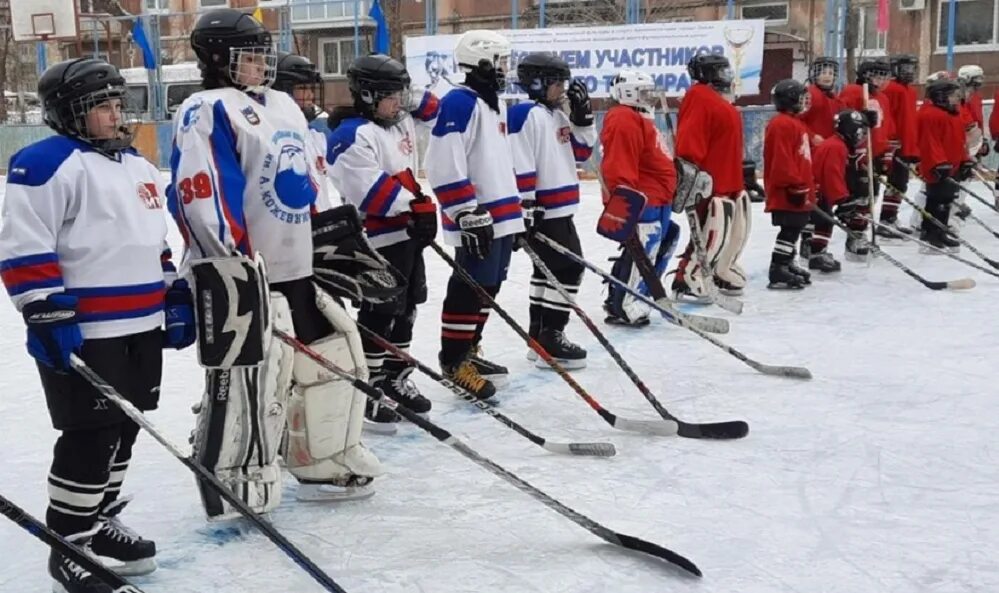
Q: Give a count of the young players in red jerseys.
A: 11